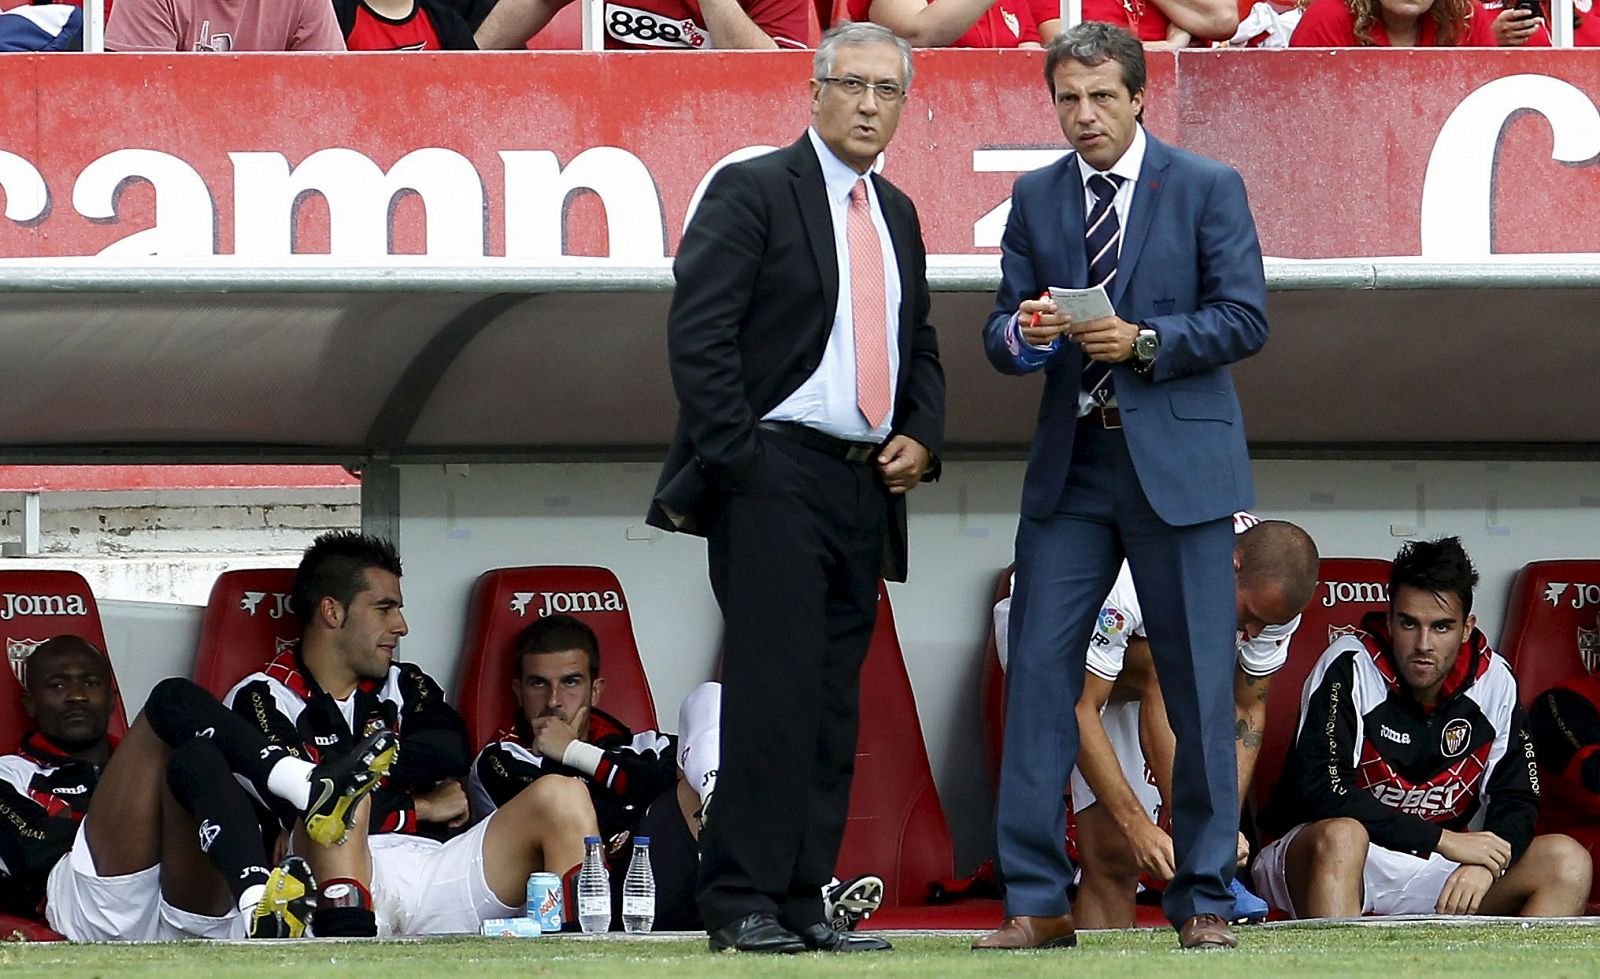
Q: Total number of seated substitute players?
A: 5